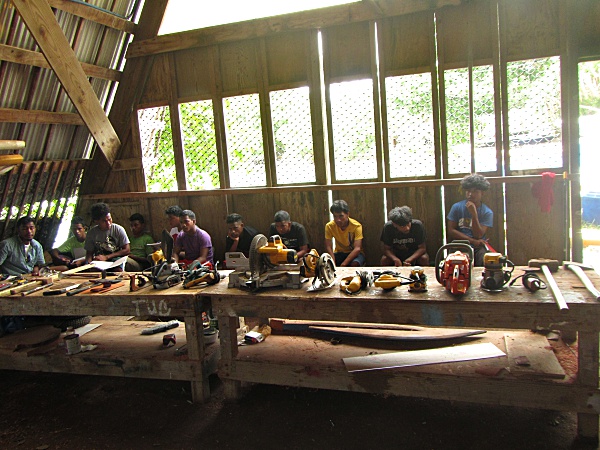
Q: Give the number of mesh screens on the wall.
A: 8